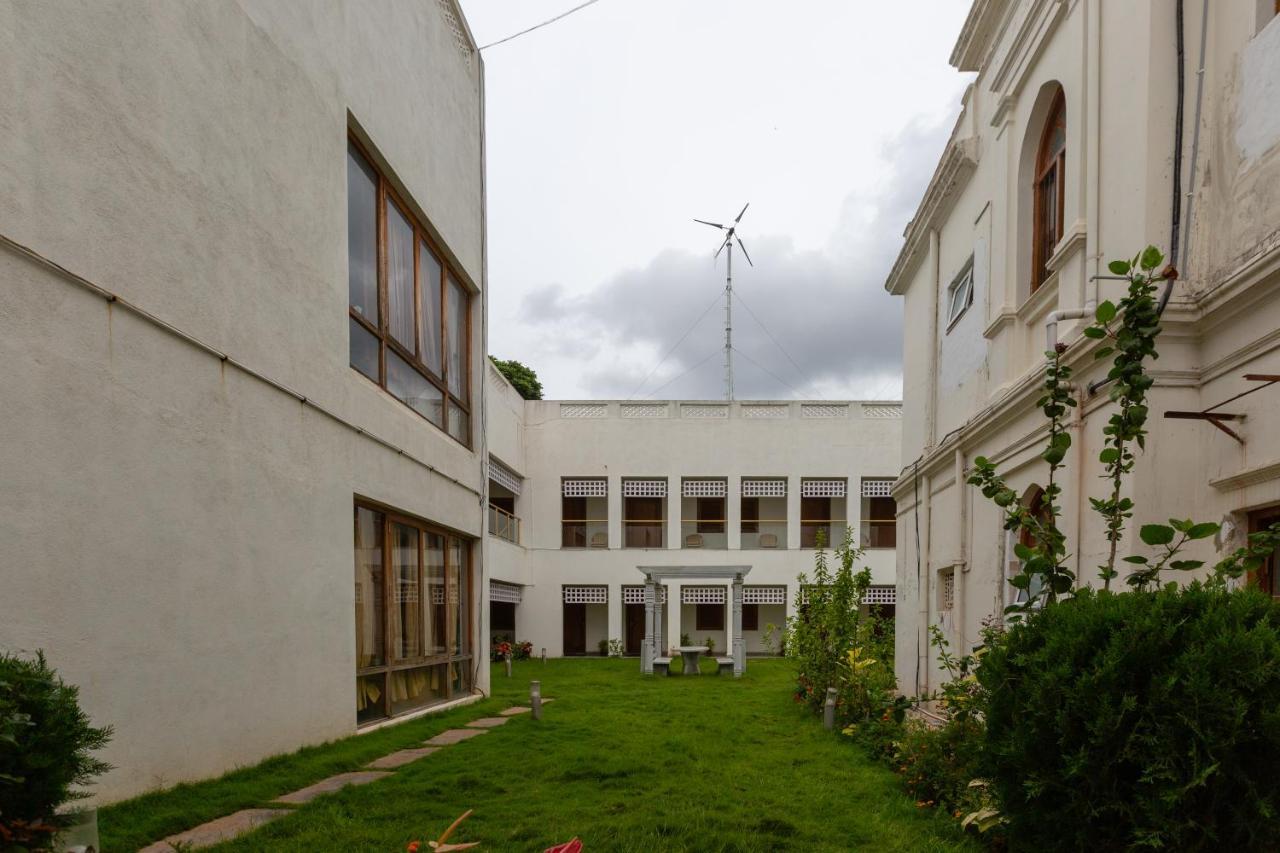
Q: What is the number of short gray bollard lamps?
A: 4